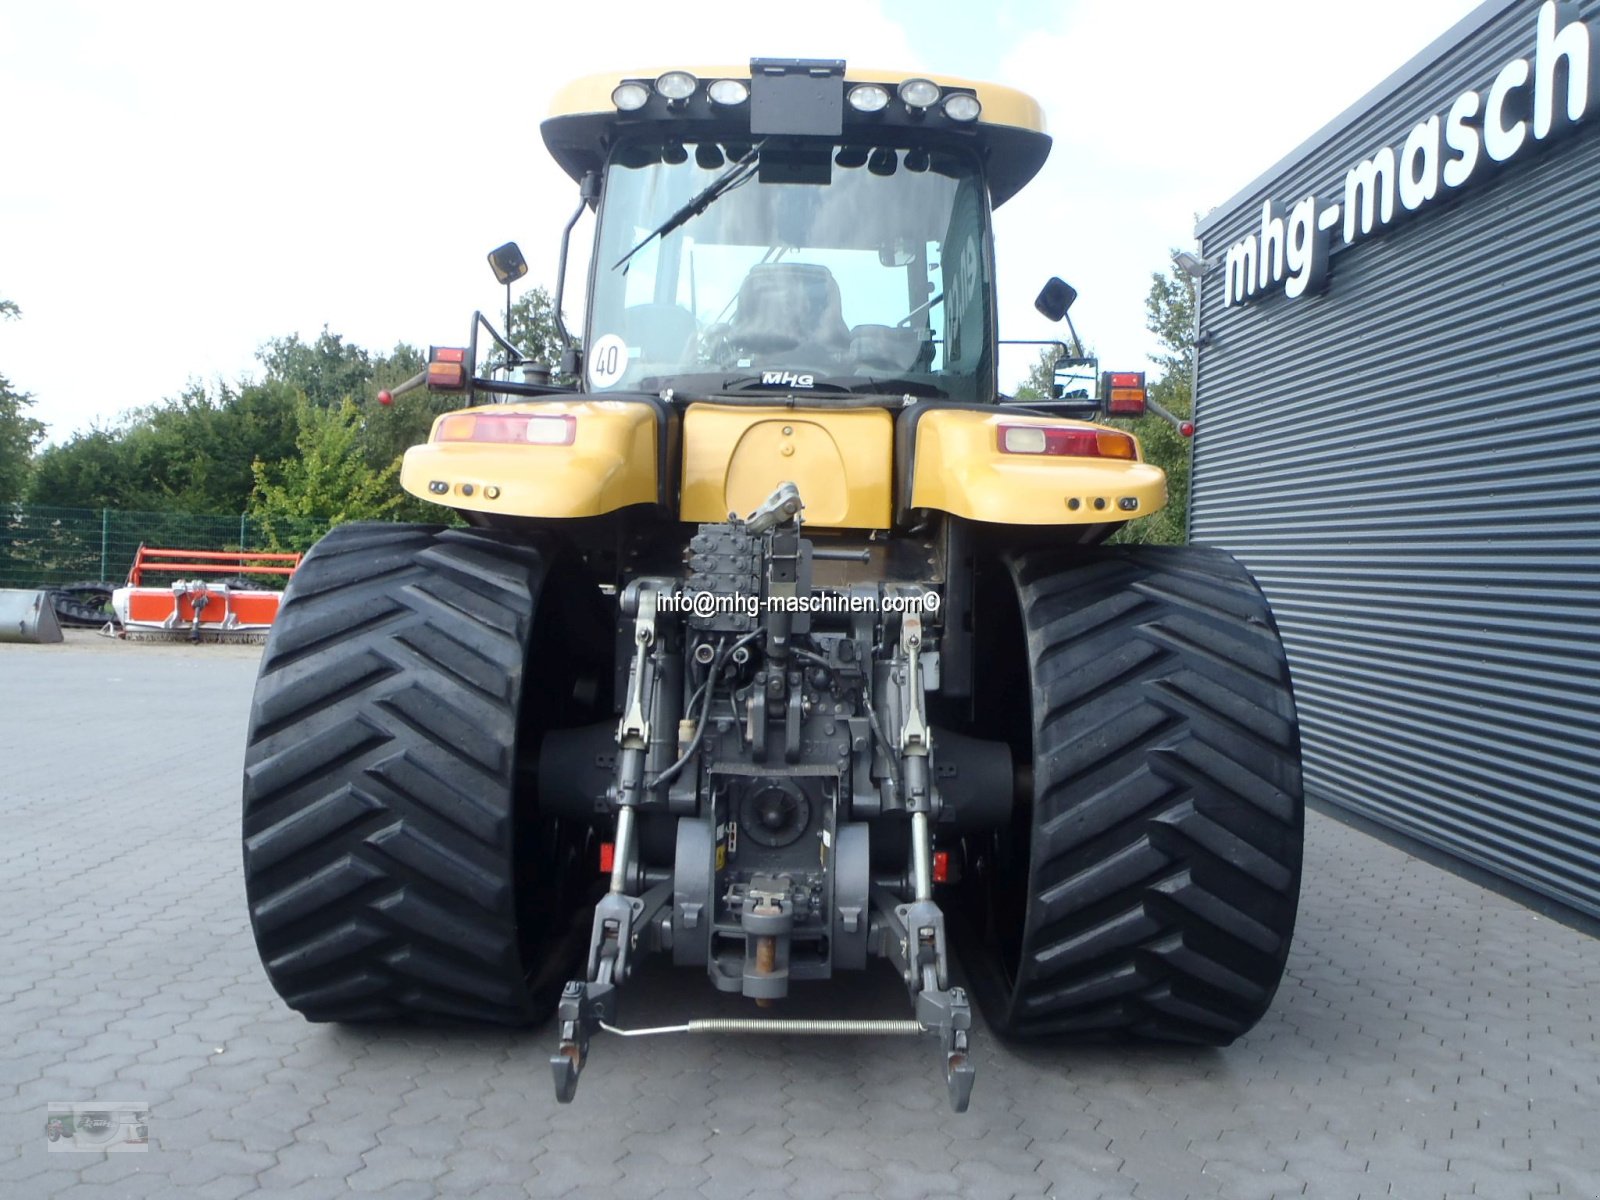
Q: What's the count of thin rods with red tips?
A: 2